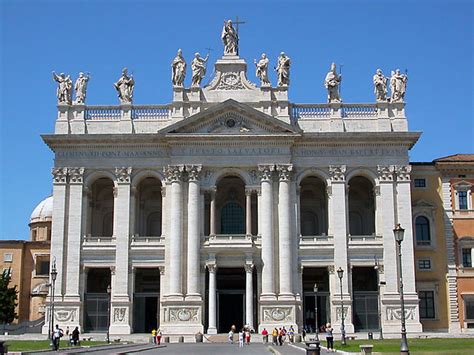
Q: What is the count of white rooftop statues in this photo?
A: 11